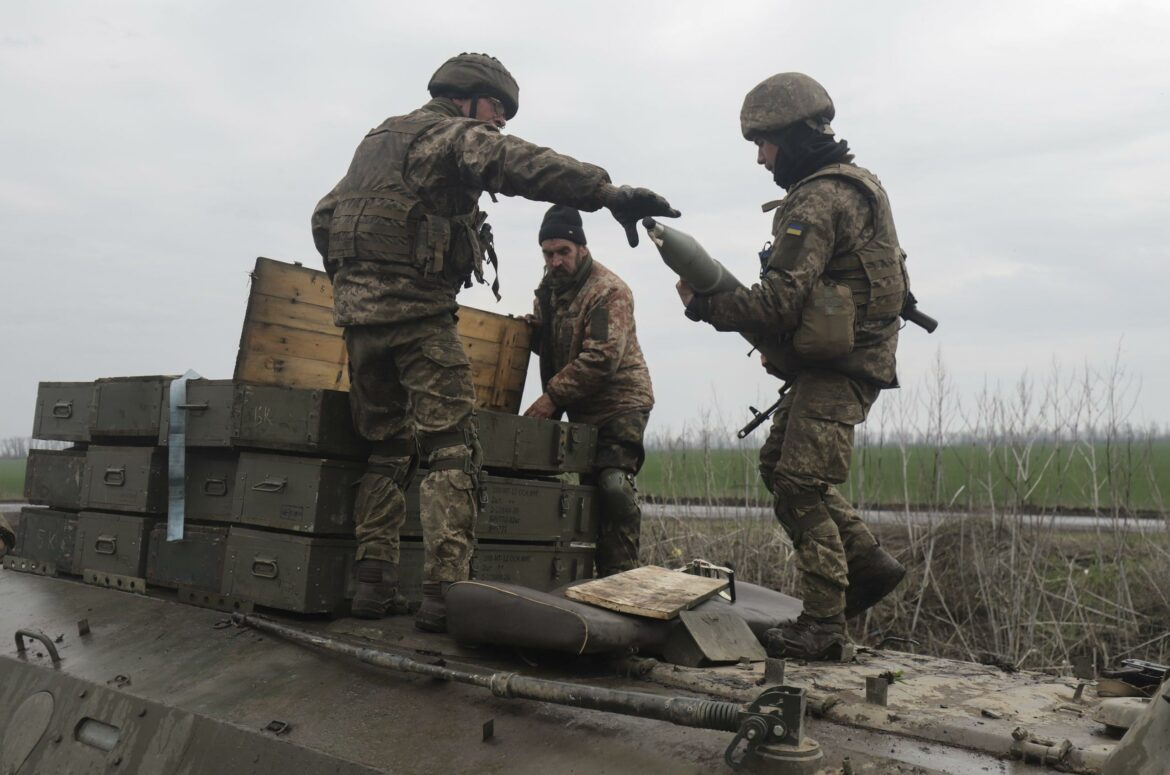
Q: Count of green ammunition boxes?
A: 15